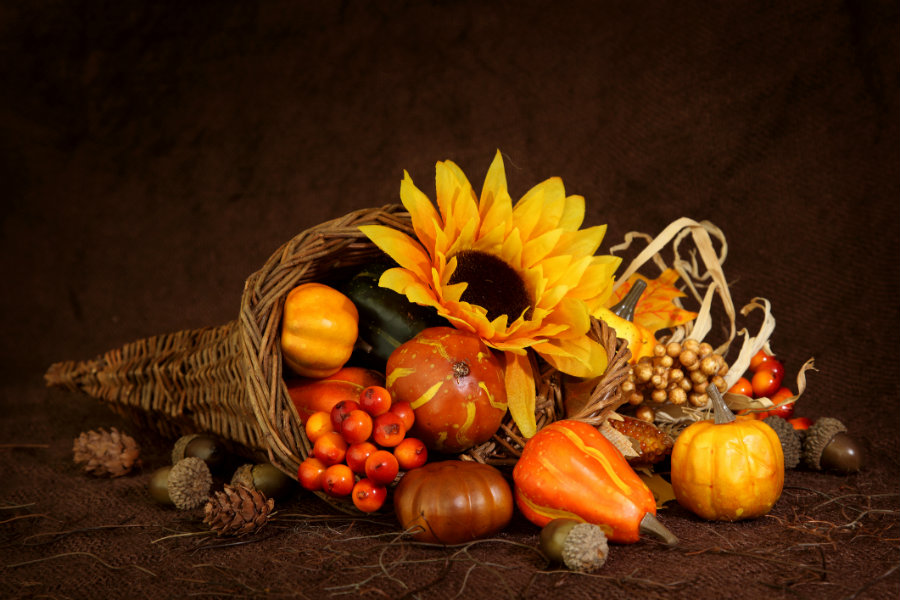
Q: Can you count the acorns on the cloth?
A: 6